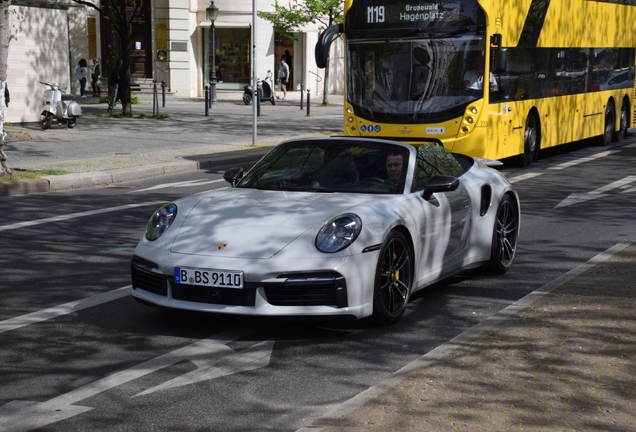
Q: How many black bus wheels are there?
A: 3